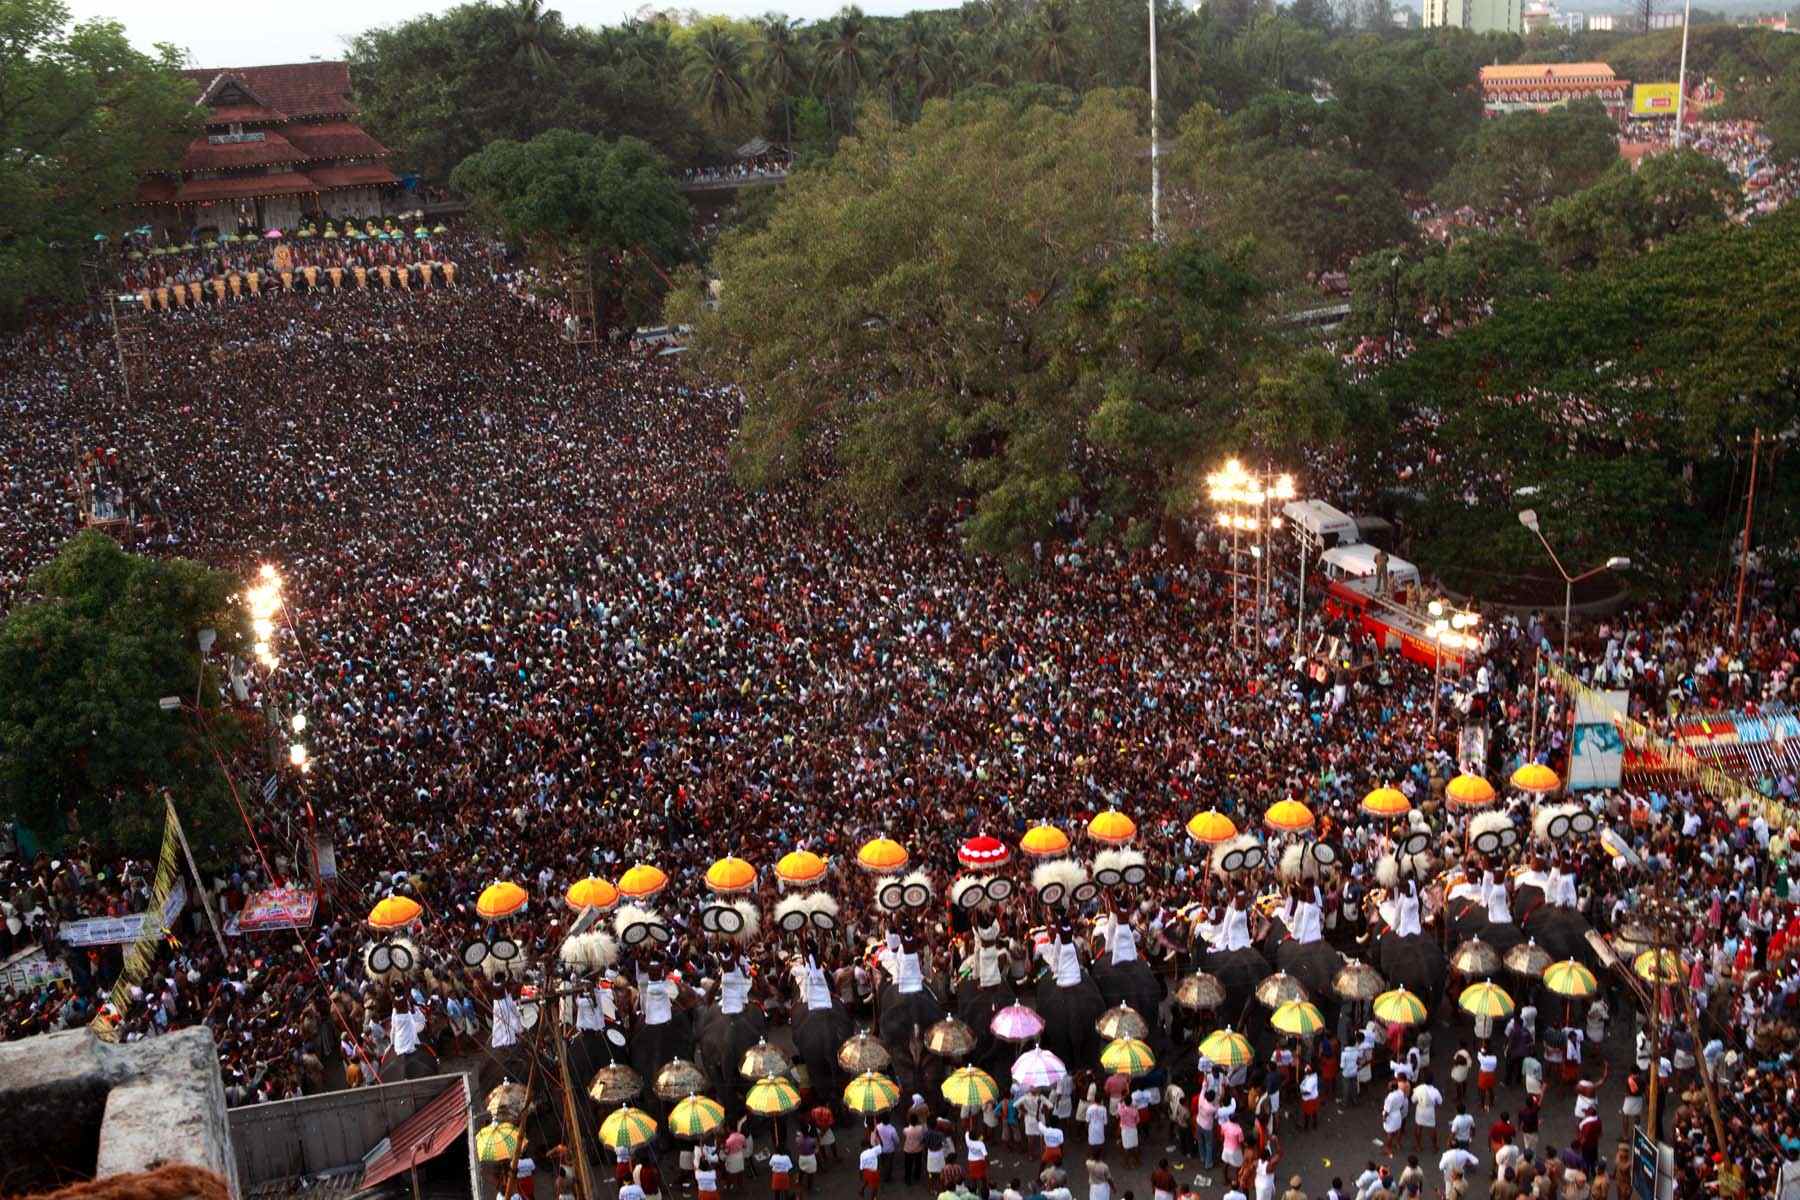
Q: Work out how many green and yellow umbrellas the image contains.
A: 13